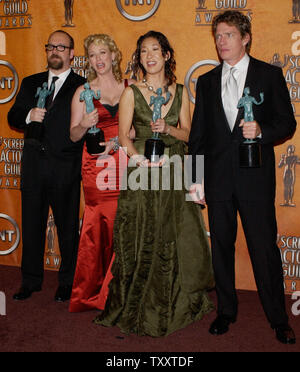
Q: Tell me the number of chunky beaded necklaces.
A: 1